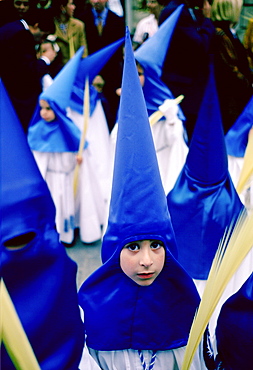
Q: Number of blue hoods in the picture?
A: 8